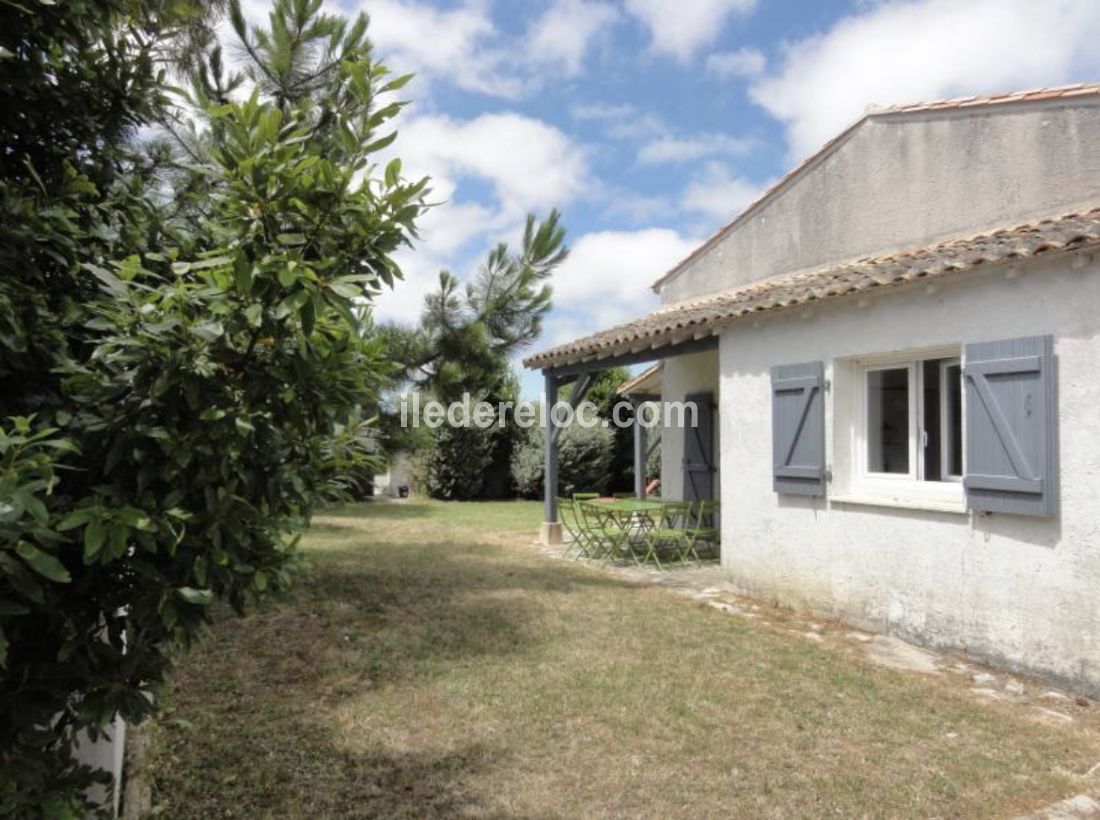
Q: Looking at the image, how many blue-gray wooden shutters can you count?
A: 3